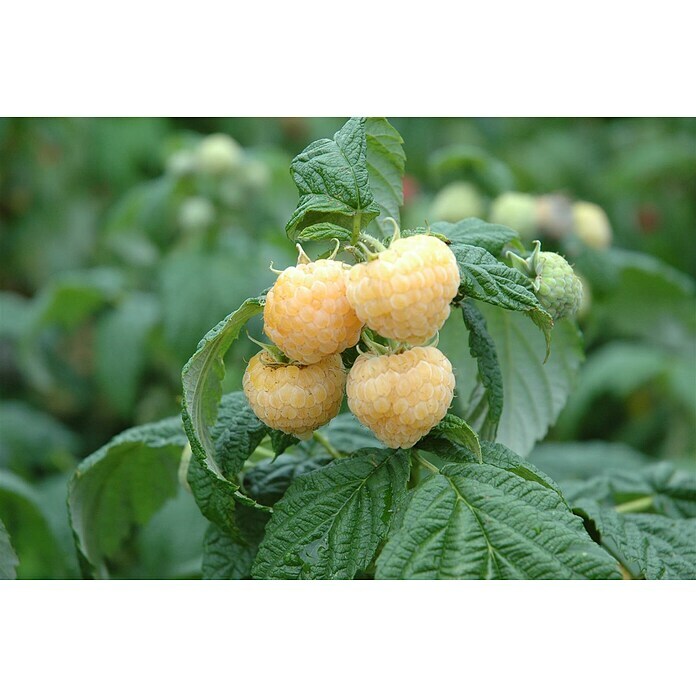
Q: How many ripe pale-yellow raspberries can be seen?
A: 4